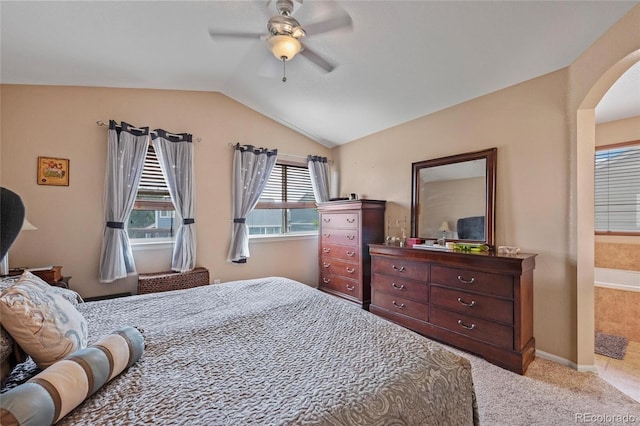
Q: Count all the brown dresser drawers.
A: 11